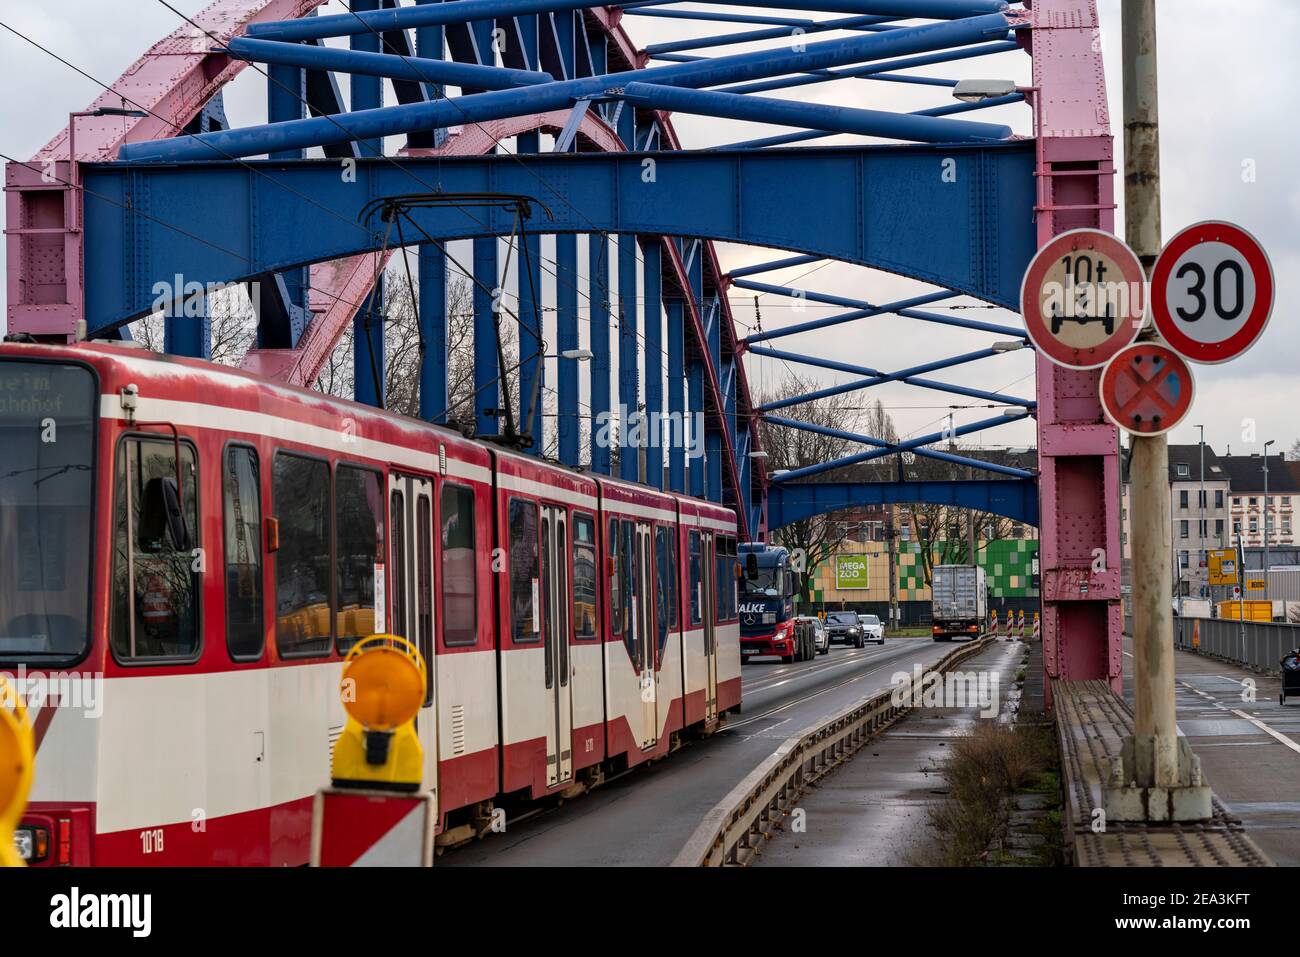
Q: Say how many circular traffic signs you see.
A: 3